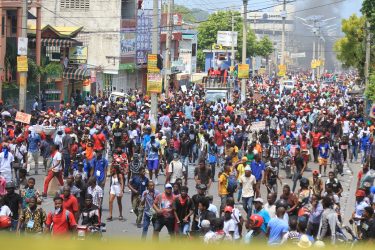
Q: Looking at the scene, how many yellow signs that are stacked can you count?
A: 2